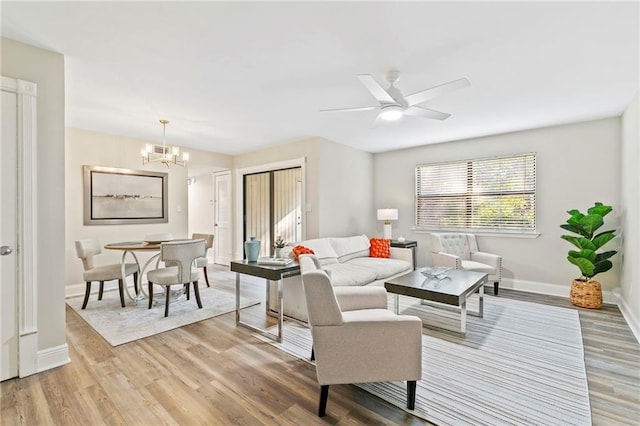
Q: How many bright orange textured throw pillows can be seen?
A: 2